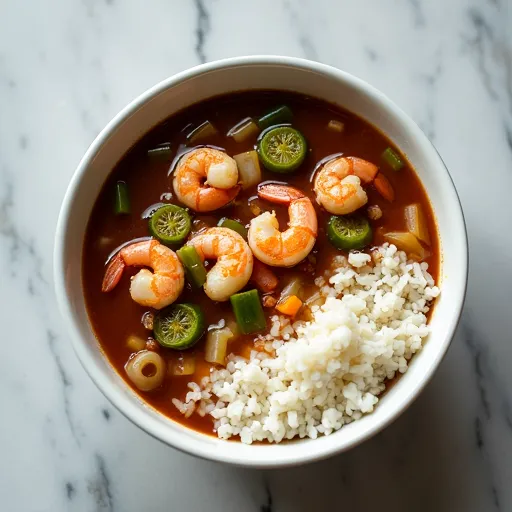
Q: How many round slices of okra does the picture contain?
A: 4